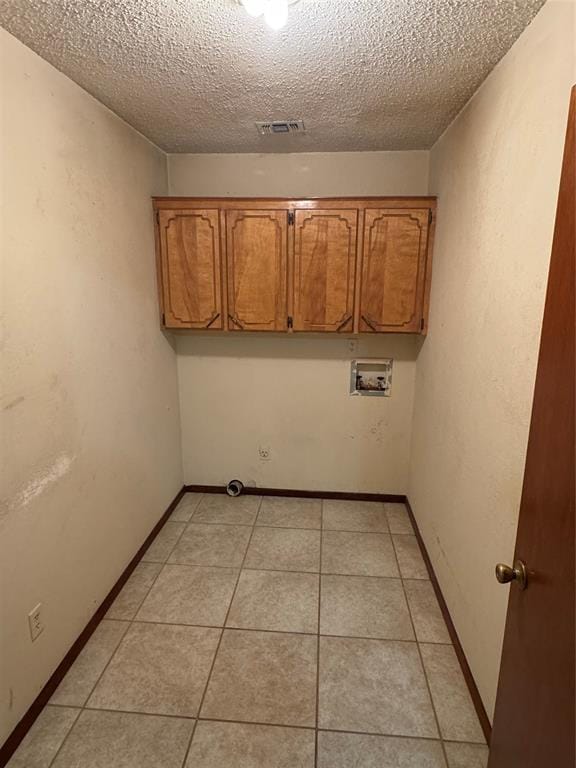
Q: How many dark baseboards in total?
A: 3